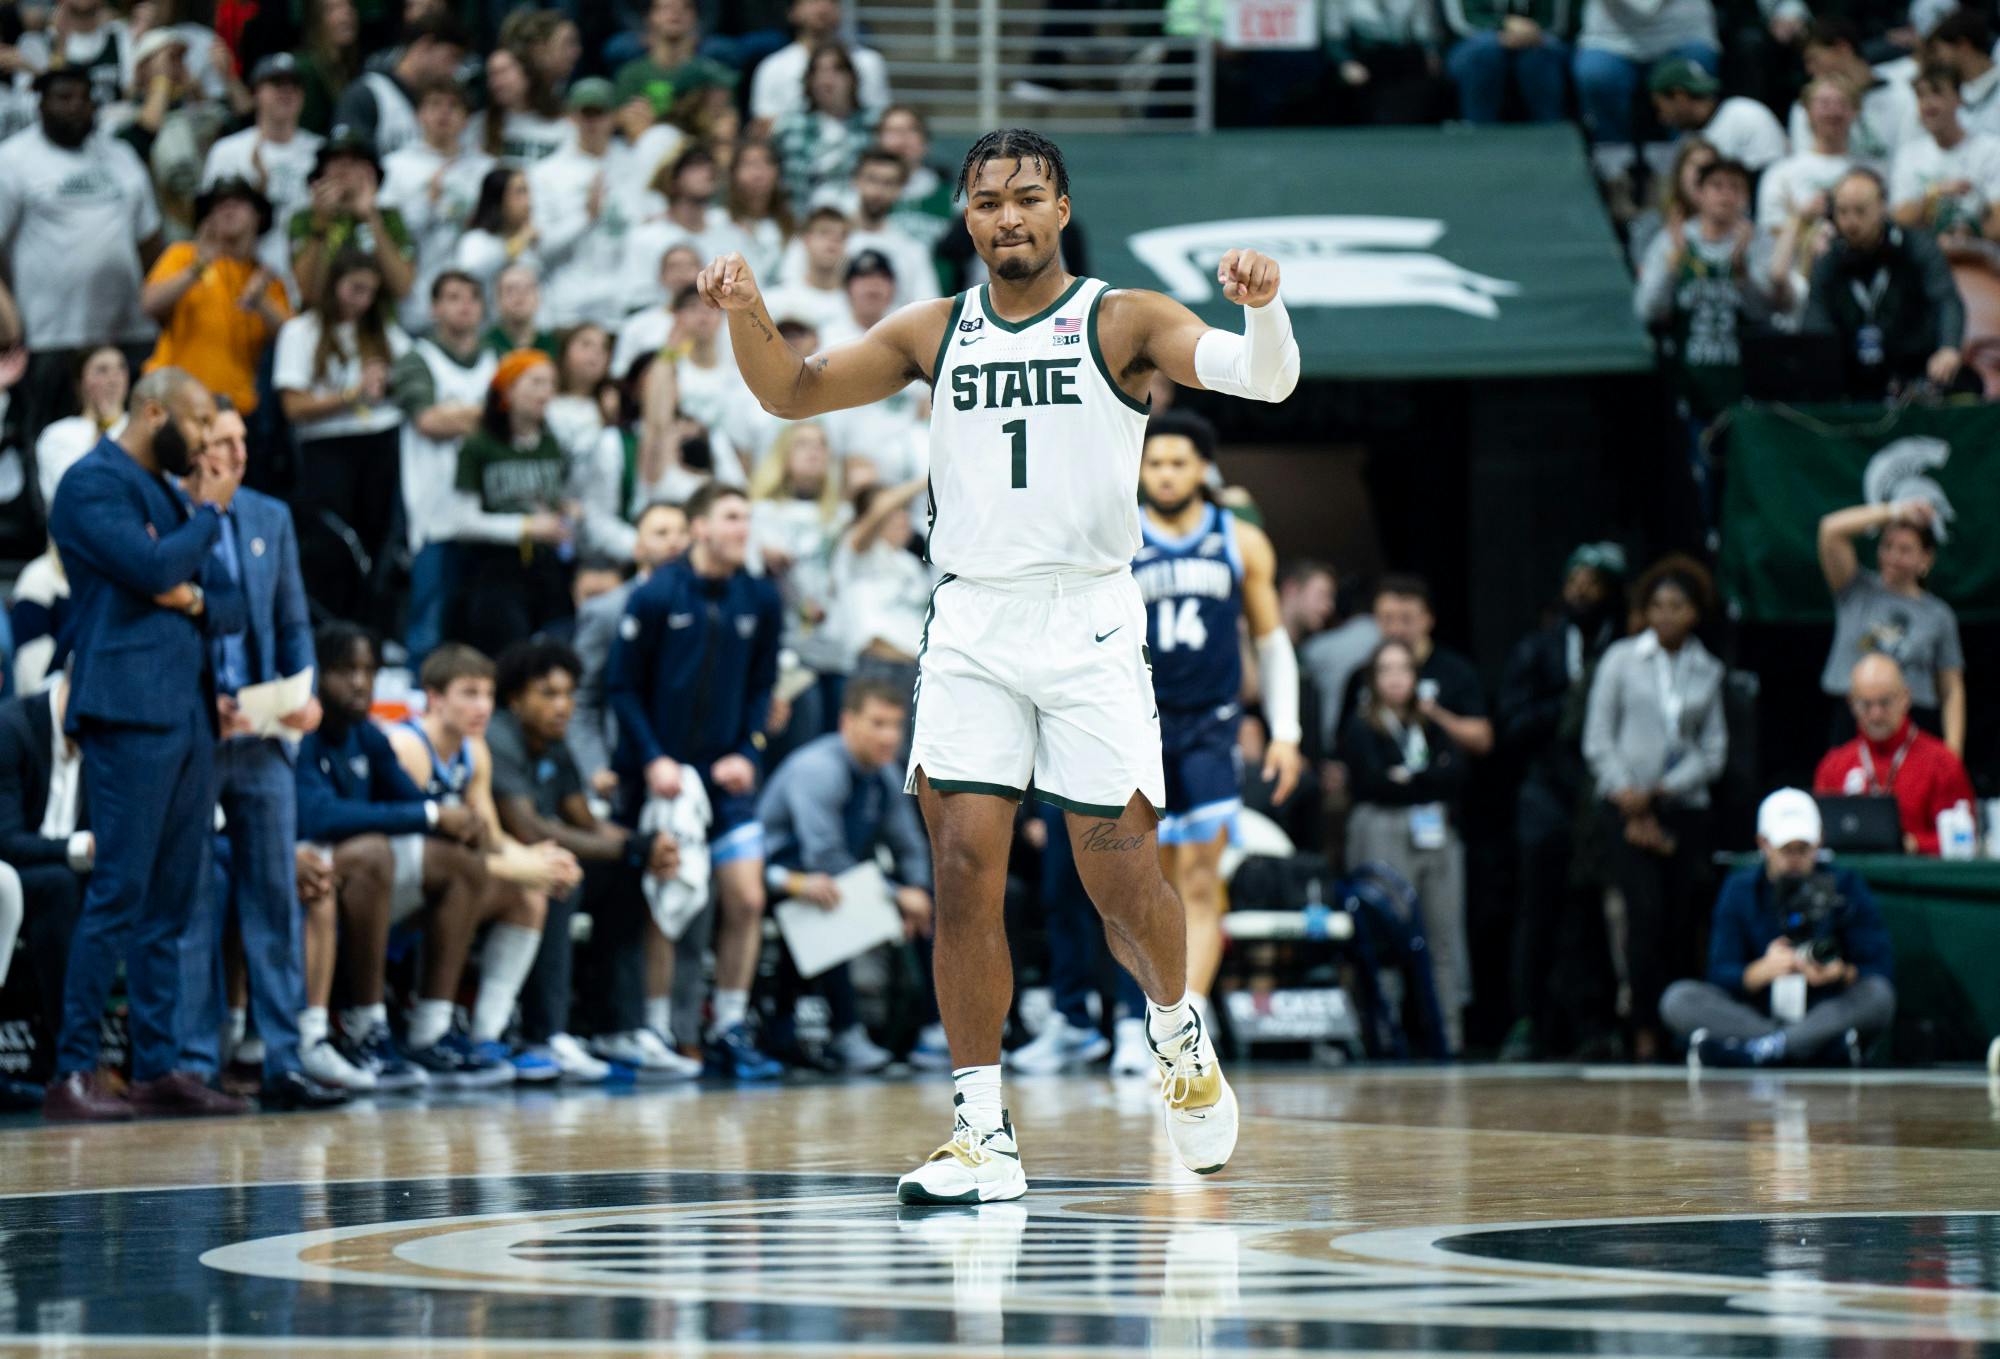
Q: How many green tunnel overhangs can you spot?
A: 1